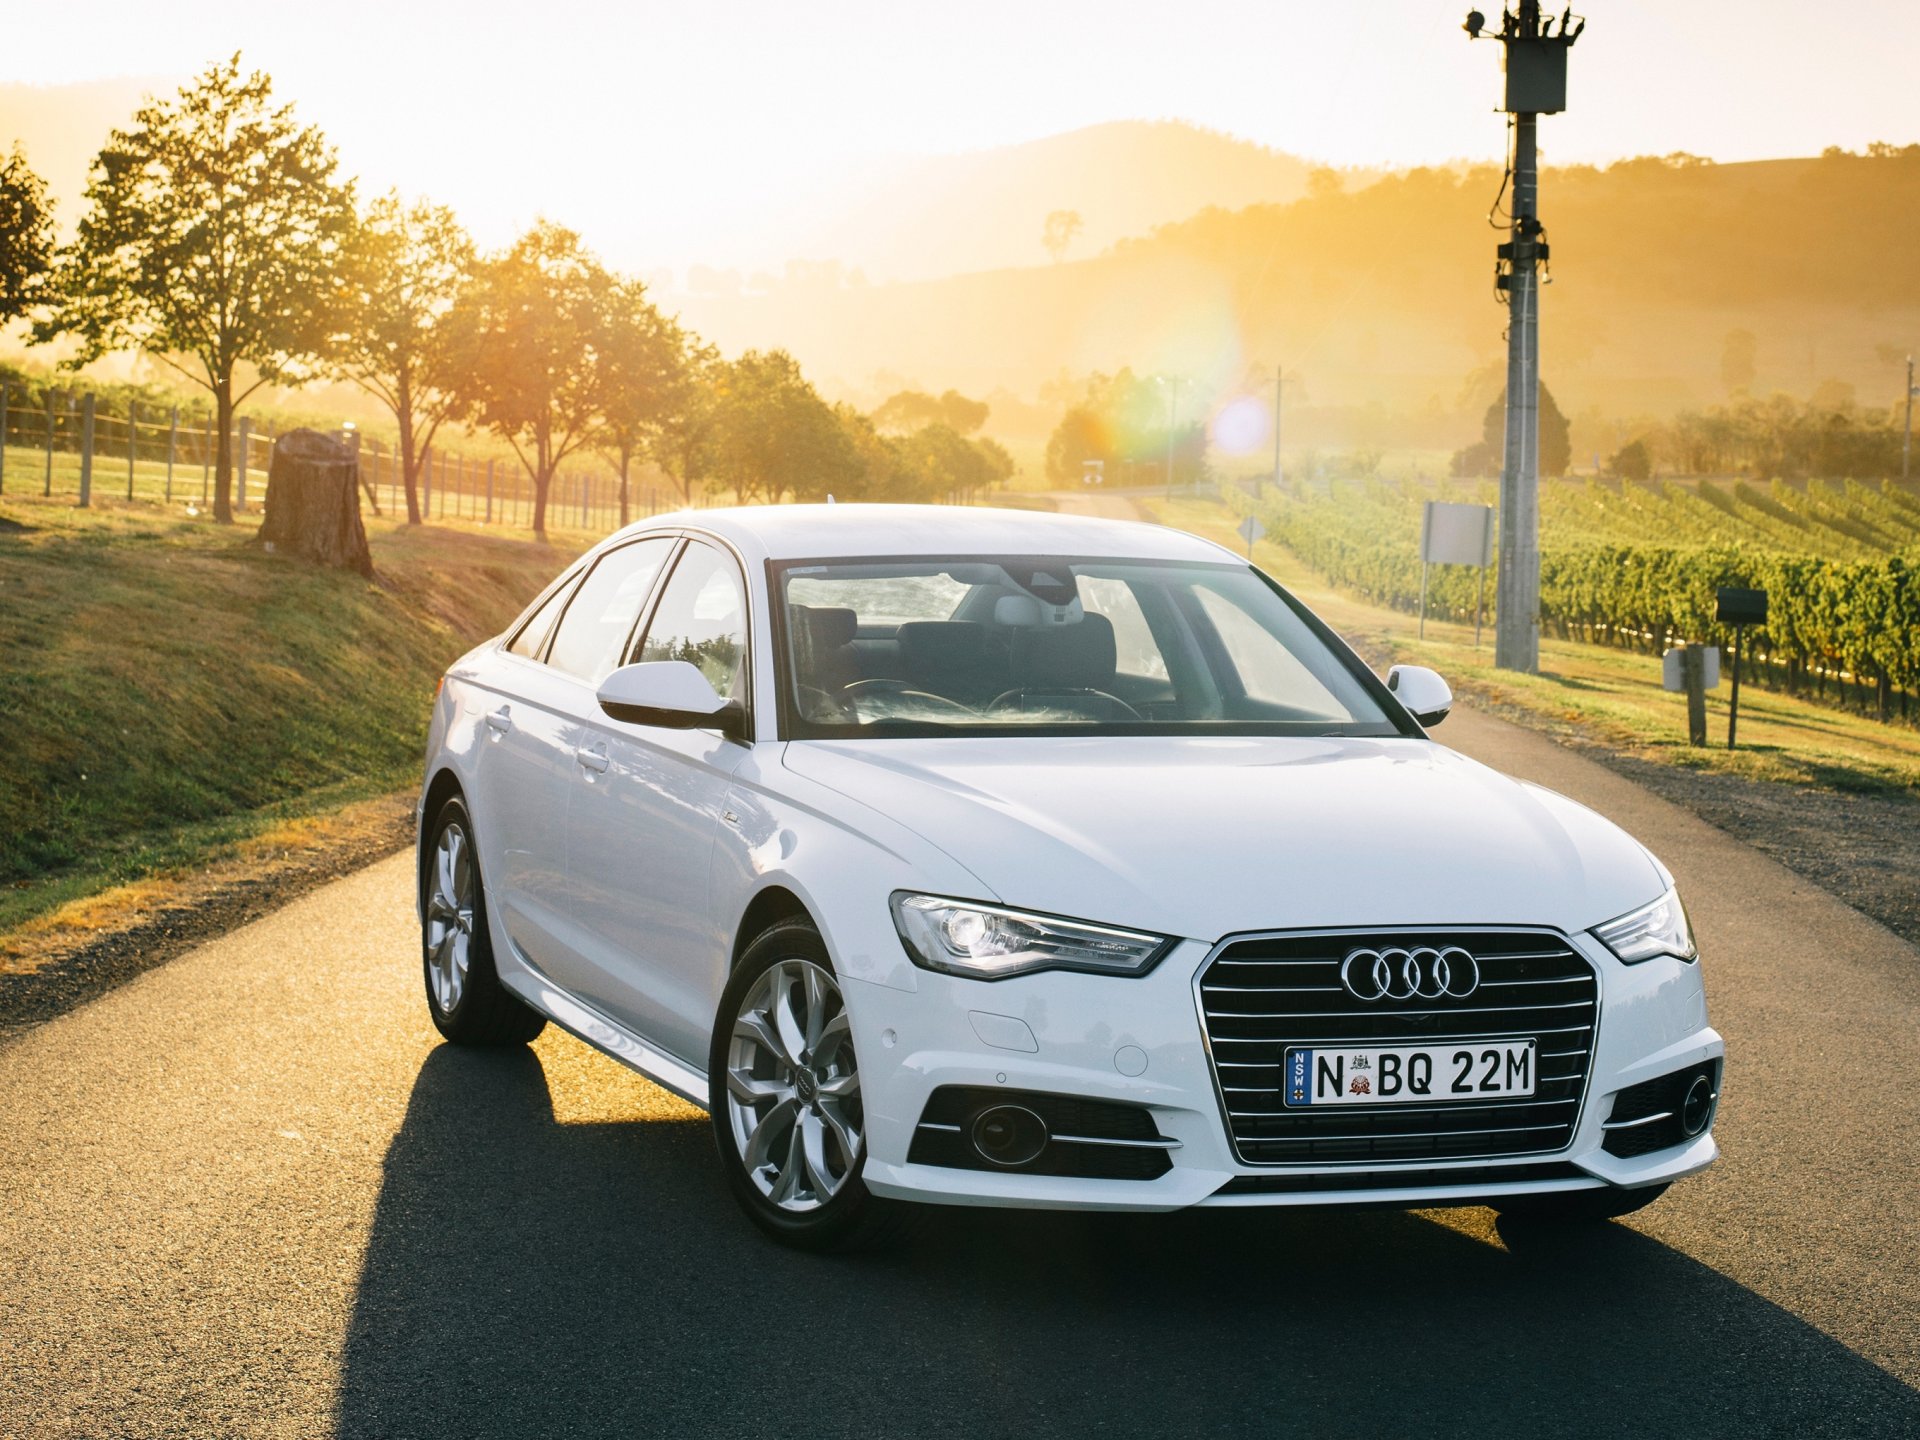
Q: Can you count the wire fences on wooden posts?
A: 1